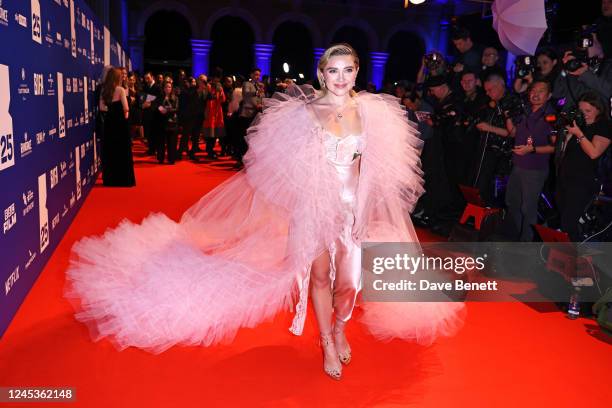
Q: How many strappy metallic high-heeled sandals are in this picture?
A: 2